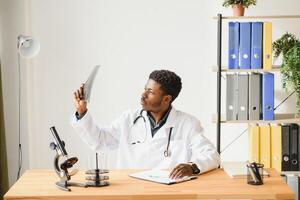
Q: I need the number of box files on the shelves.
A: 13